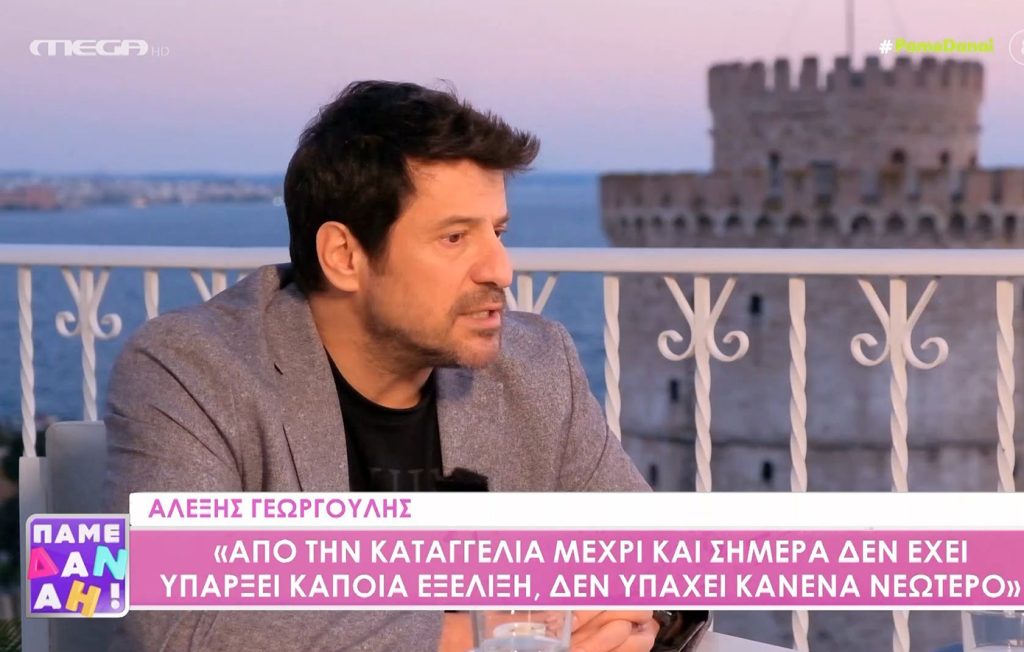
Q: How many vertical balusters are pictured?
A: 10